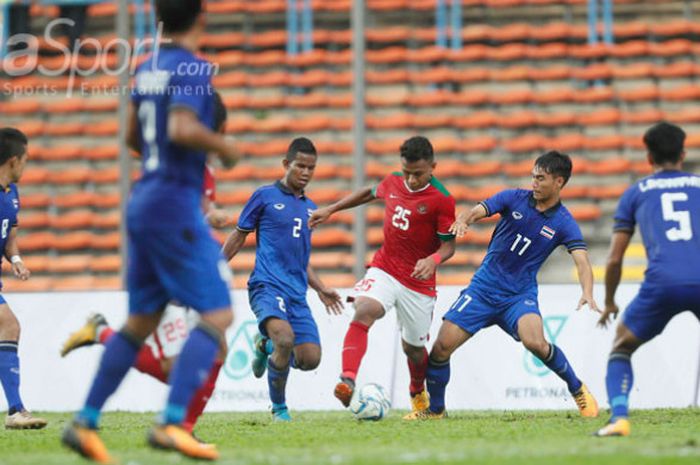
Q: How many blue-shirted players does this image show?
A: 5